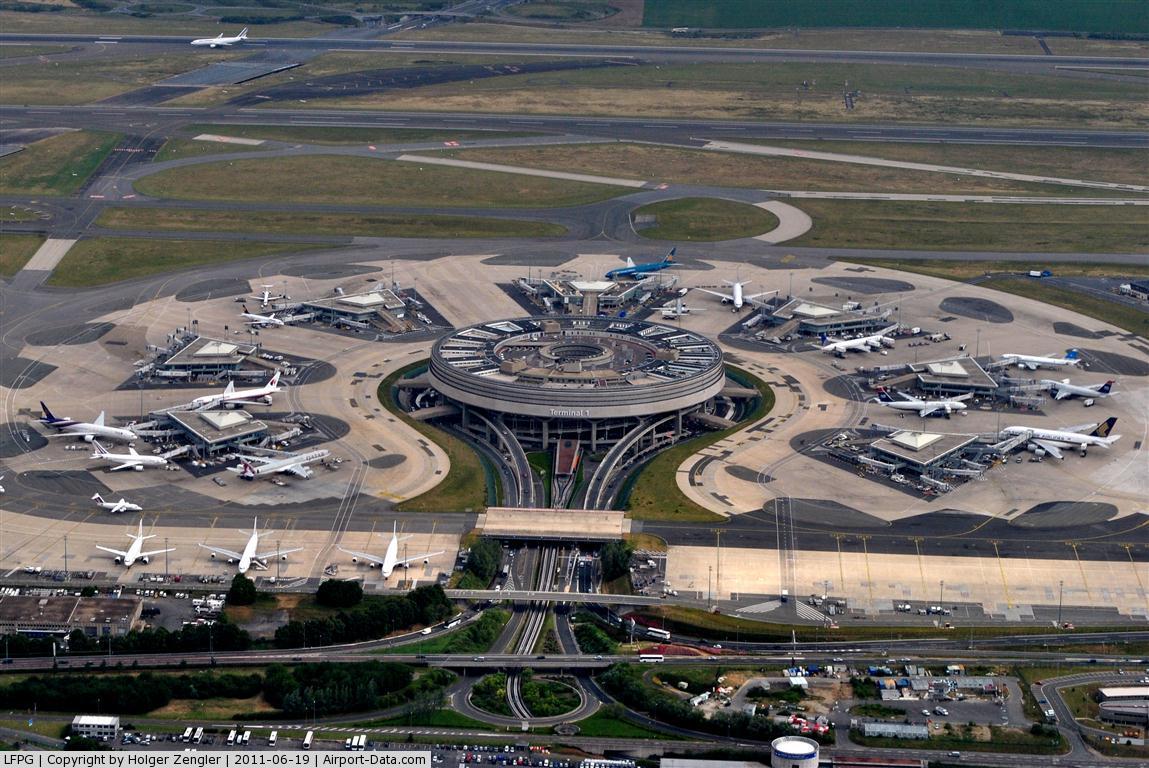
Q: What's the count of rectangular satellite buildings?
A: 7